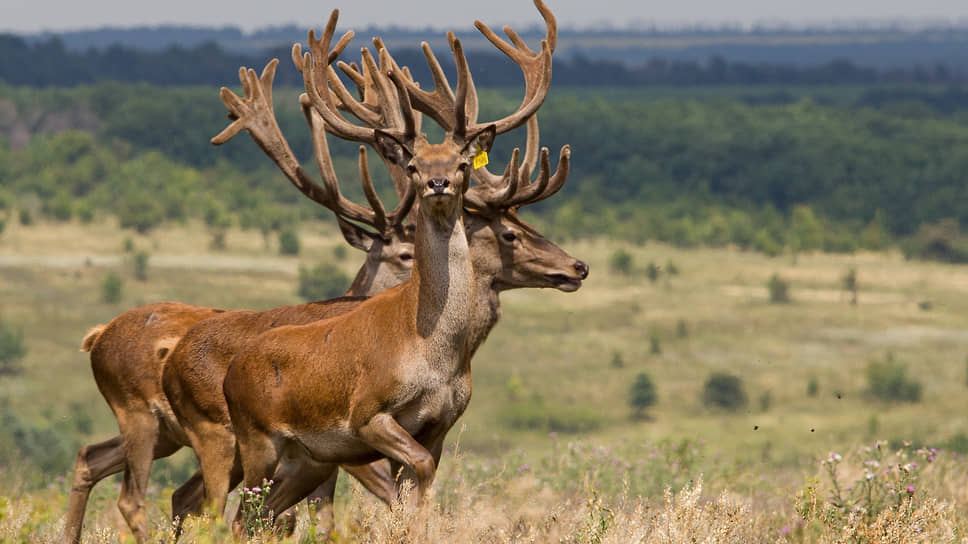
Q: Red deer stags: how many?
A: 3